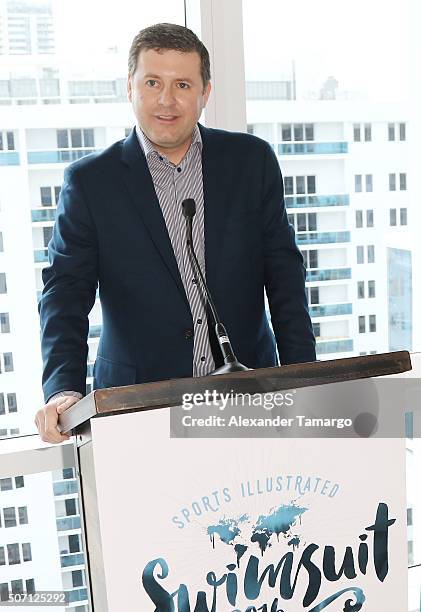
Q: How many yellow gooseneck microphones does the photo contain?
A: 0